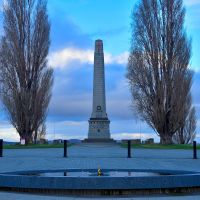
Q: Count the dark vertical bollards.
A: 4